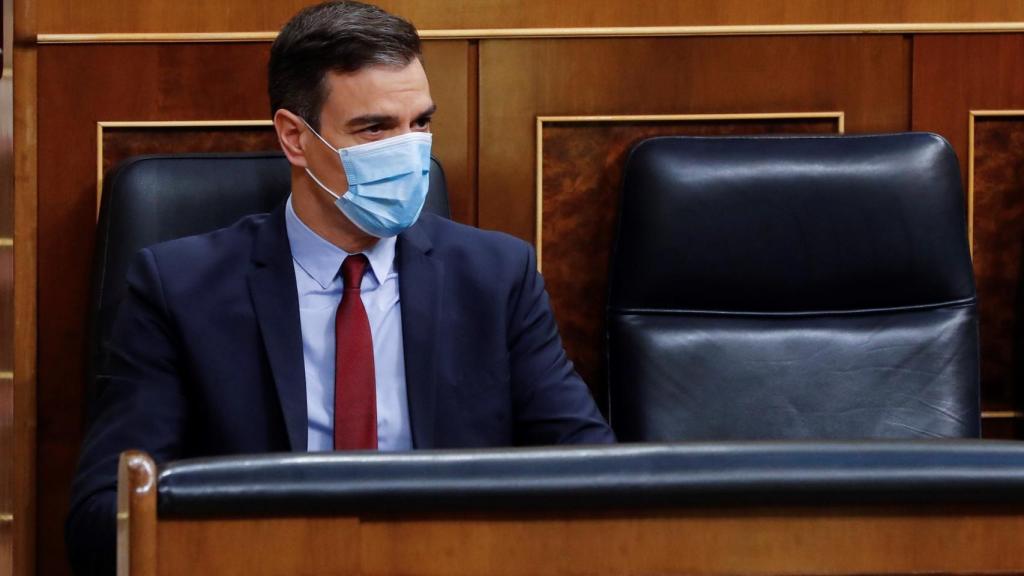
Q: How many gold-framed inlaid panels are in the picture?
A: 3